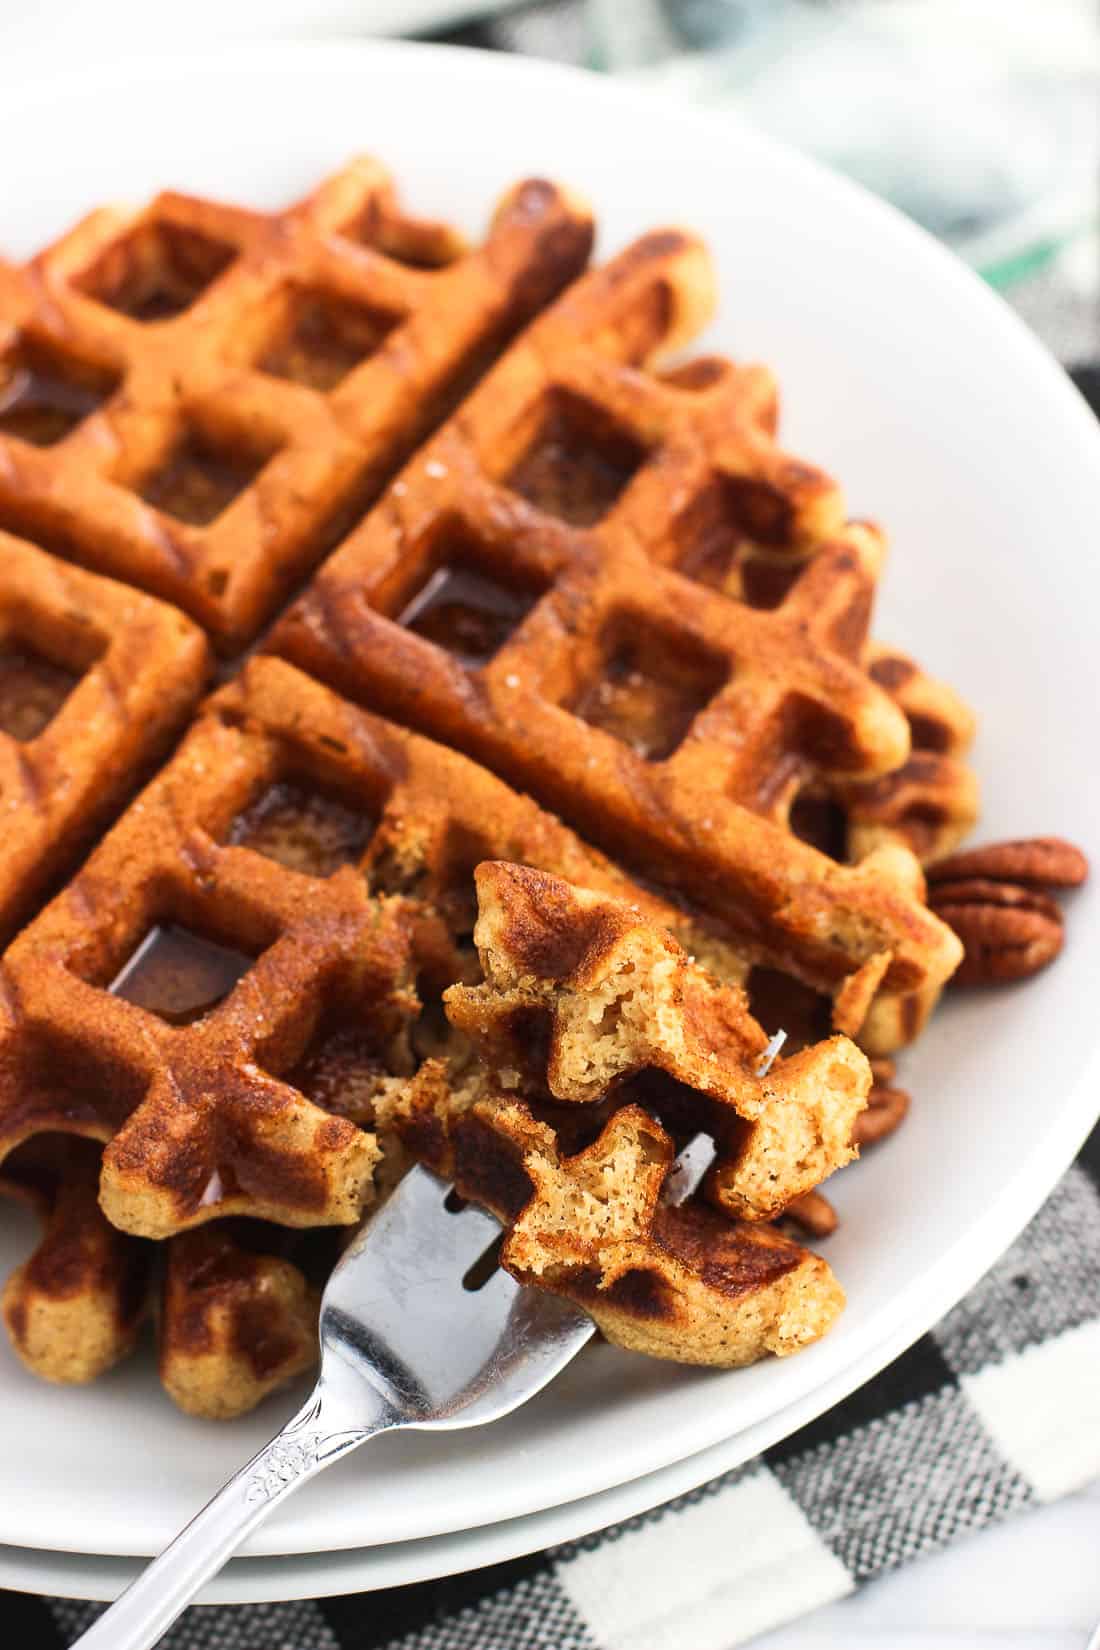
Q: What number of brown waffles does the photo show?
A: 2